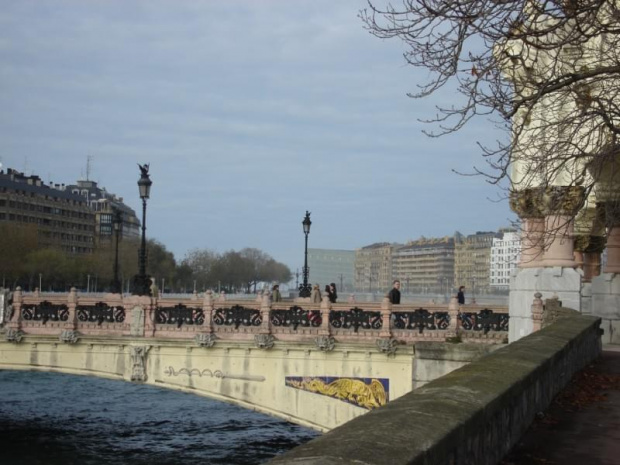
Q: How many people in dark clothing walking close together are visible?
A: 2